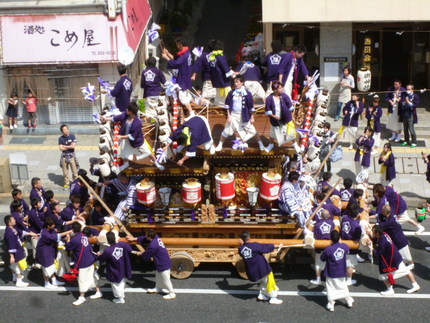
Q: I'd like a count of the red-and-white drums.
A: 4